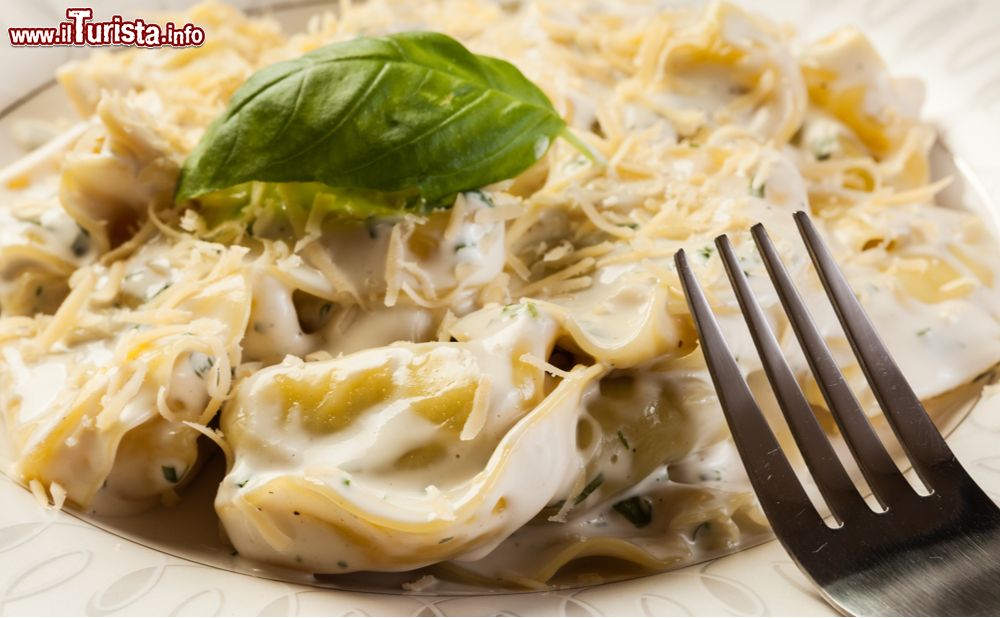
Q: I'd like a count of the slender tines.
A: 4